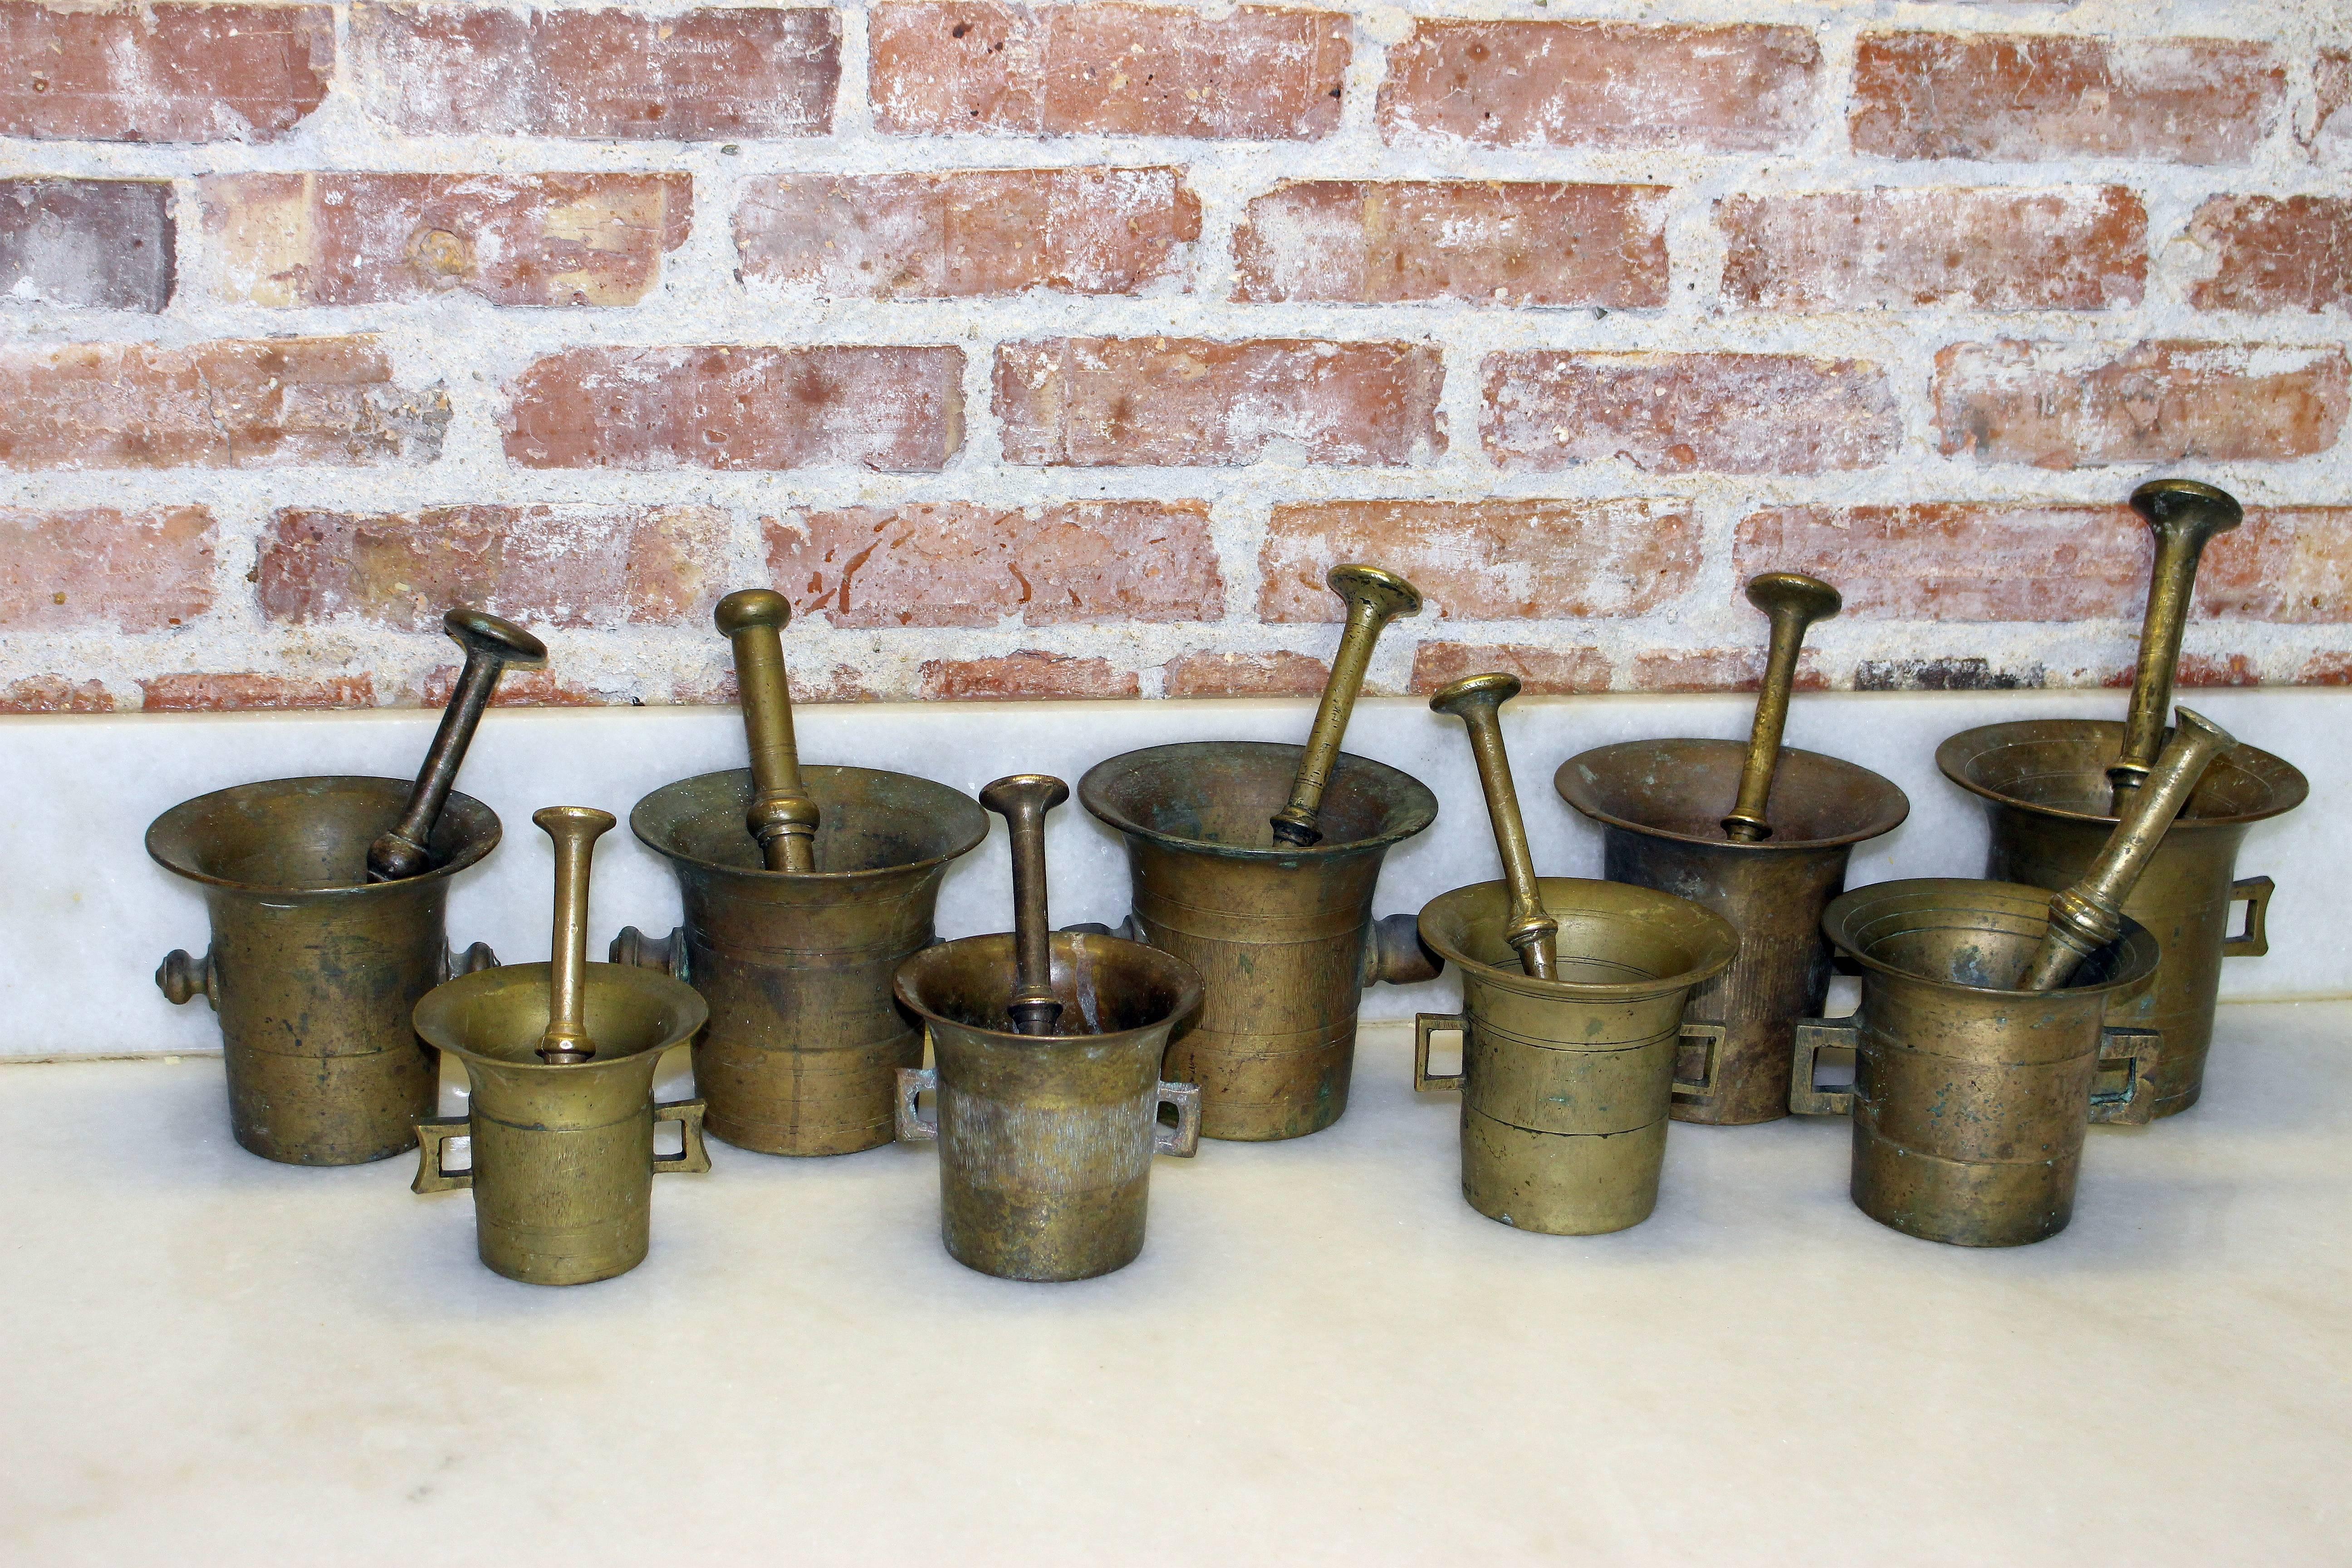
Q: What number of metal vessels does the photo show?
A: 9